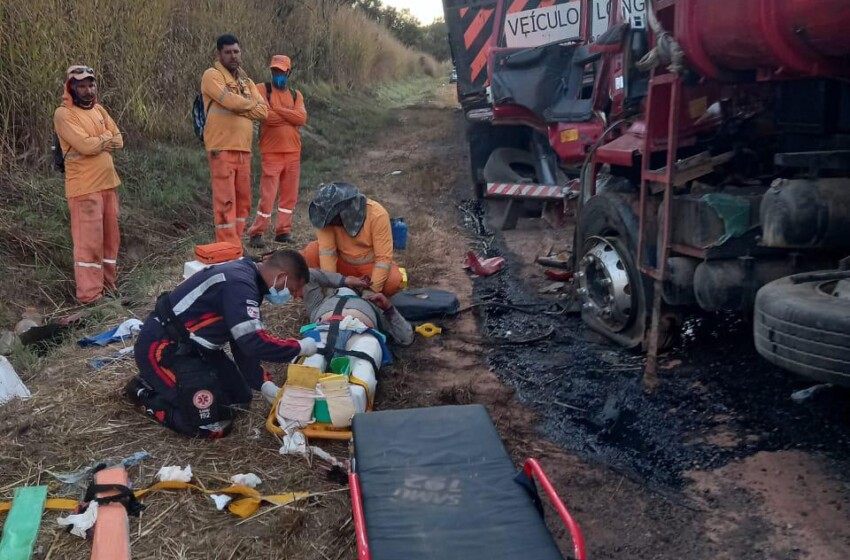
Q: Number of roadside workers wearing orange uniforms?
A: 4